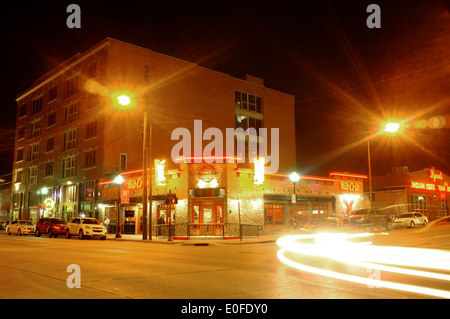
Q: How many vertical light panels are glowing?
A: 2